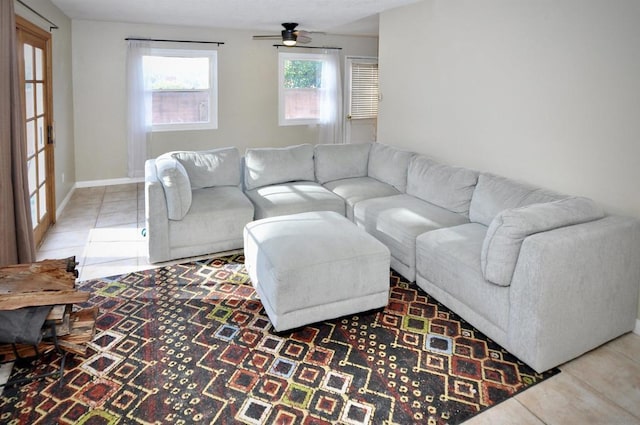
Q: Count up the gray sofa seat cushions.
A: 5